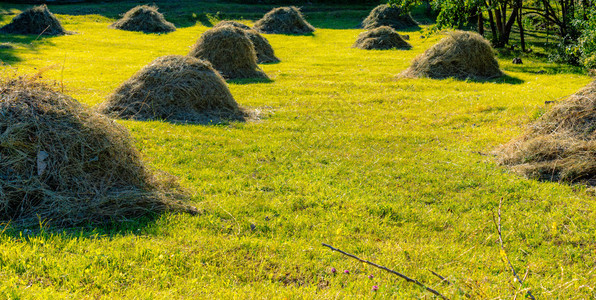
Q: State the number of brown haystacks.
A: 11